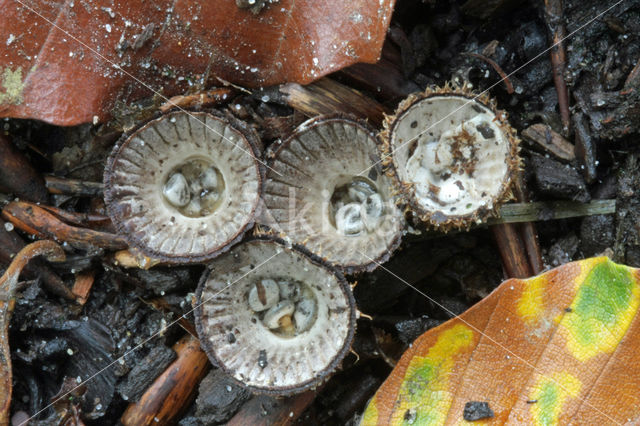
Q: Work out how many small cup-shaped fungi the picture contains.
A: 4